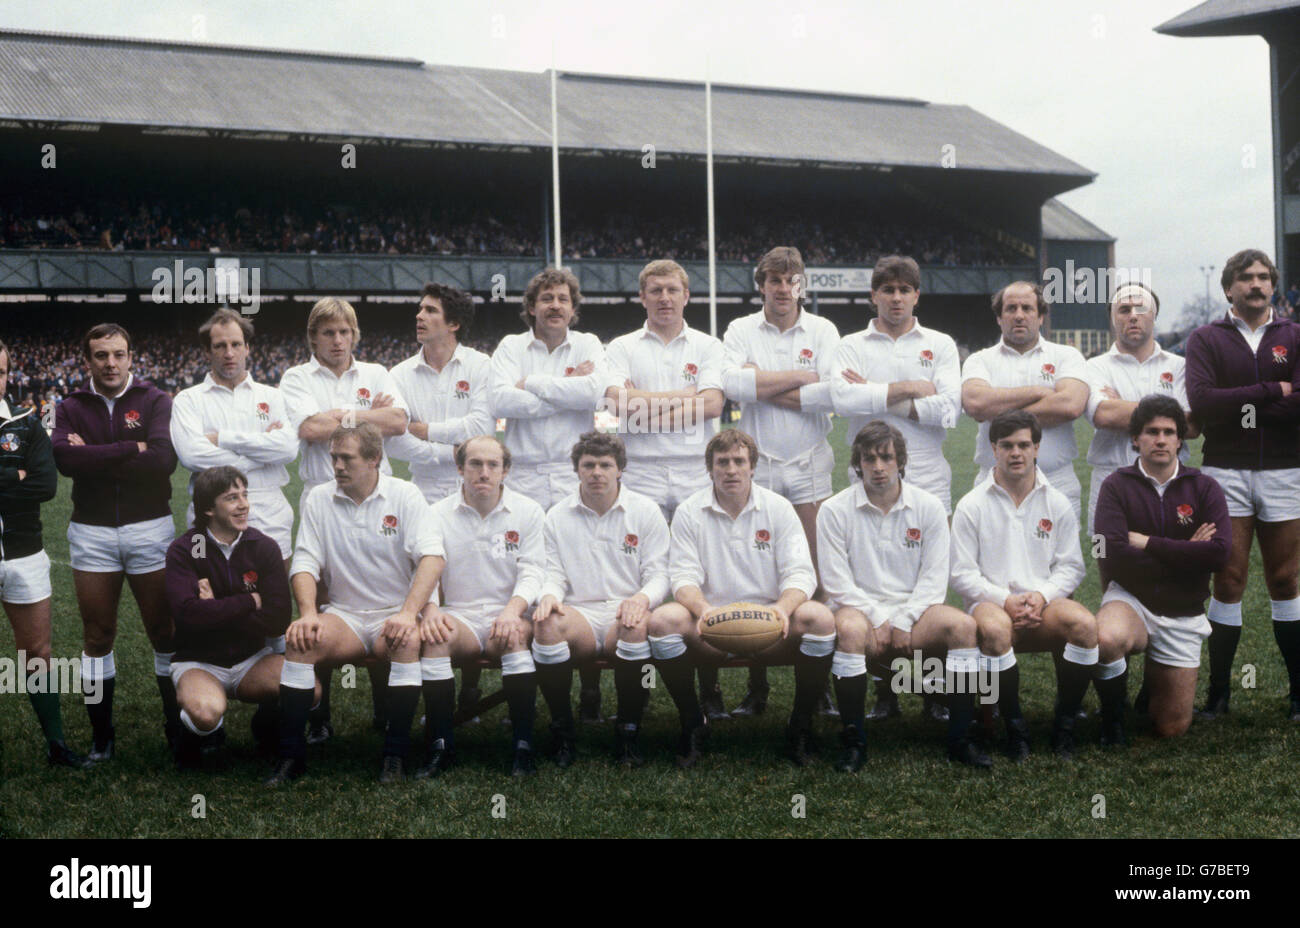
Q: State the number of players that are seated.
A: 6